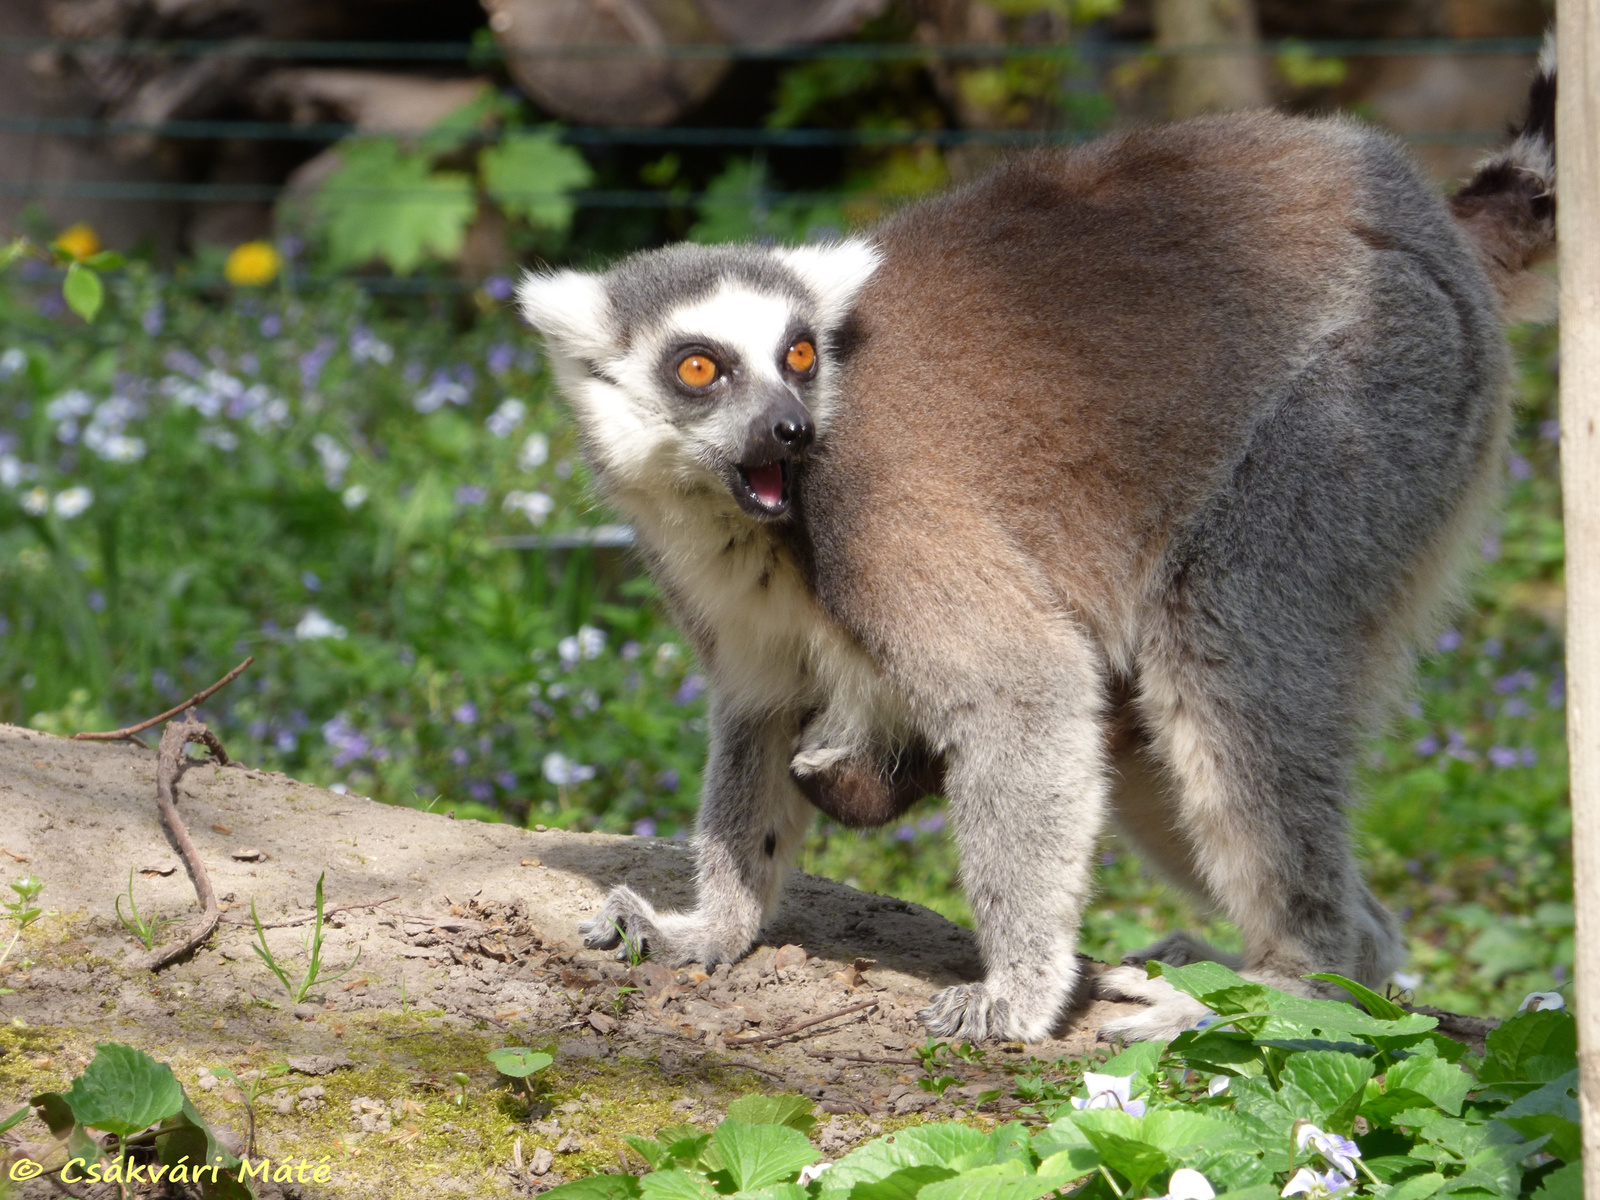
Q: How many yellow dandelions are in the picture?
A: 2